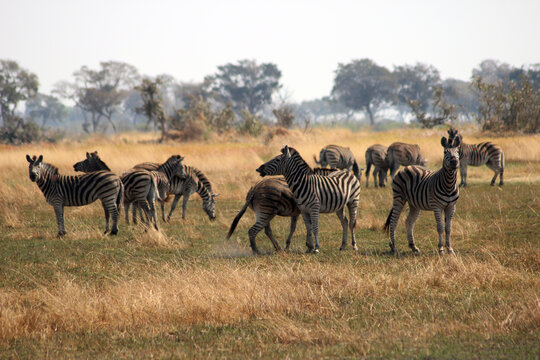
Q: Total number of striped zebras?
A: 12